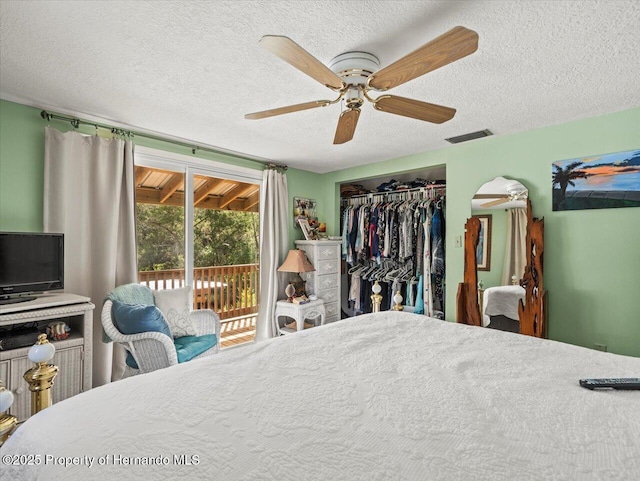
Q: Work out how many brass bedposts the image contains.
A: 4